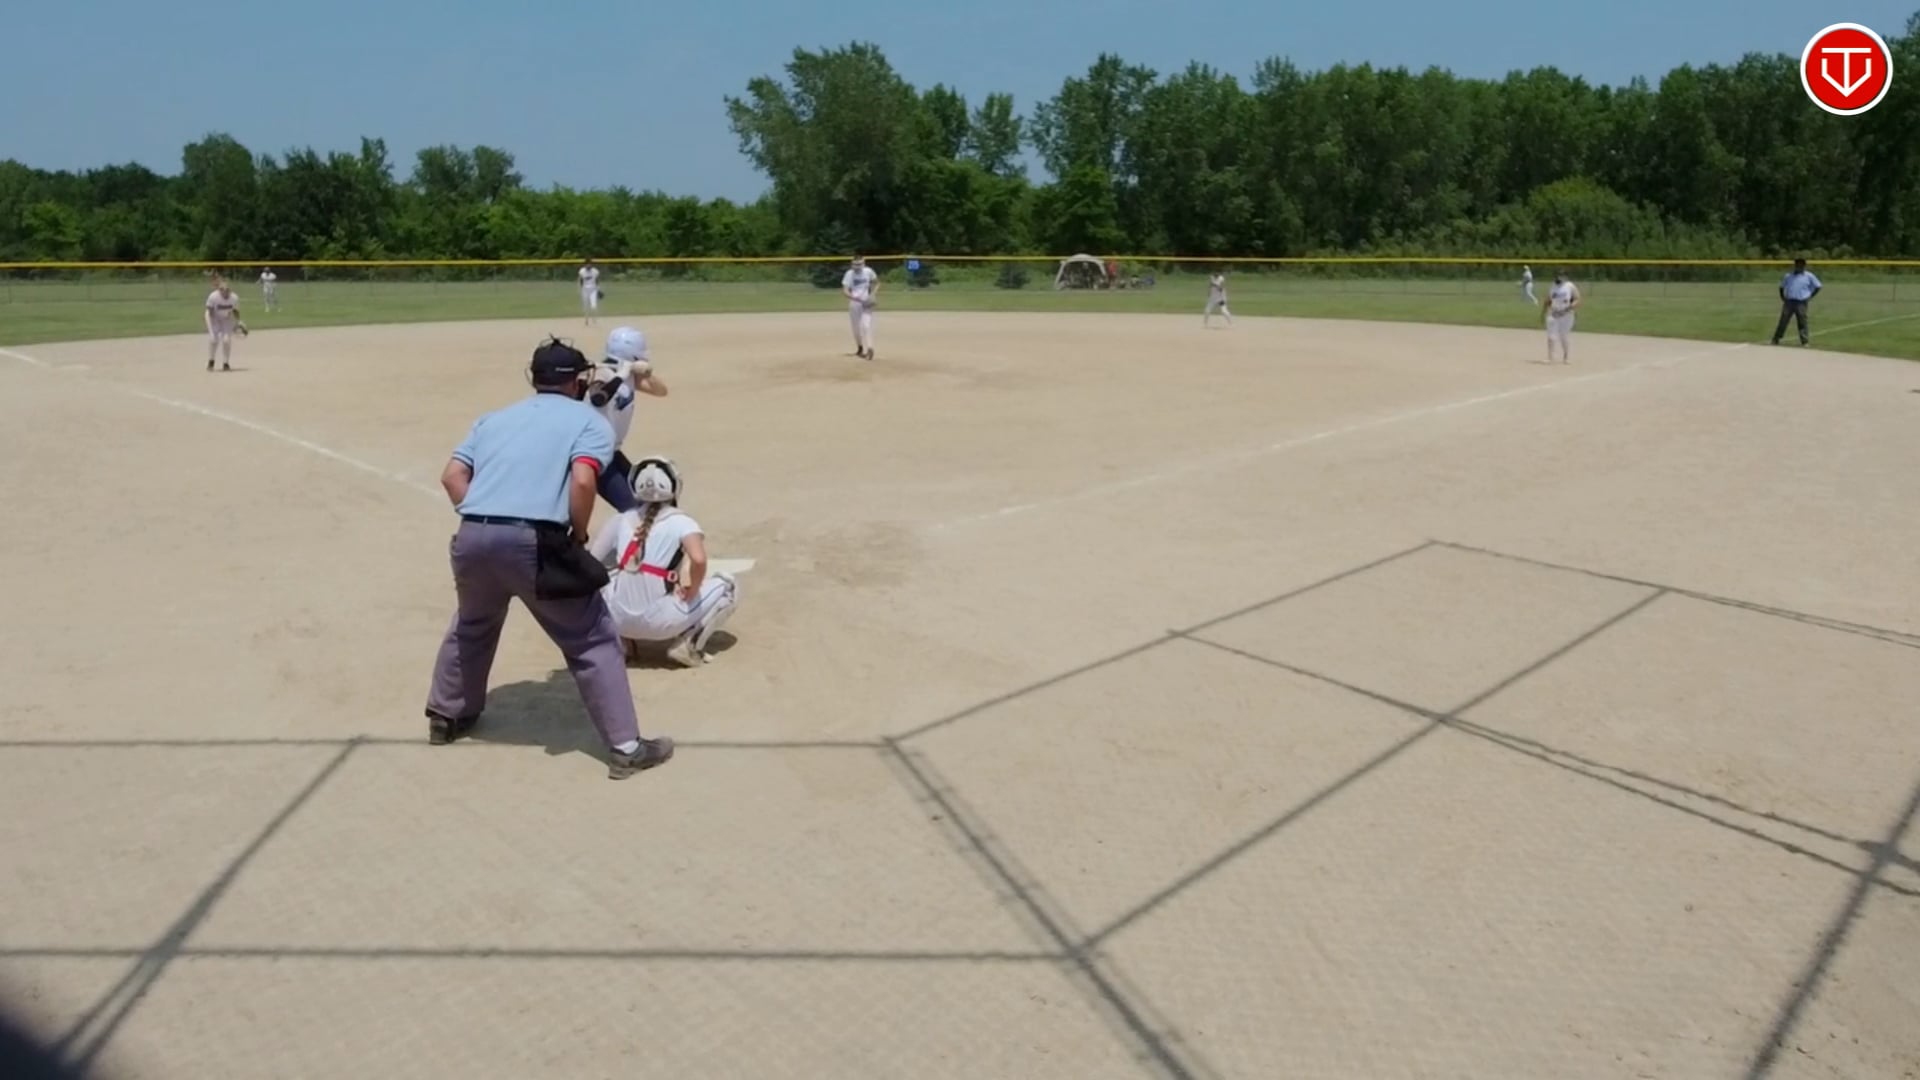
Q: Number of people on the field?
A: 11